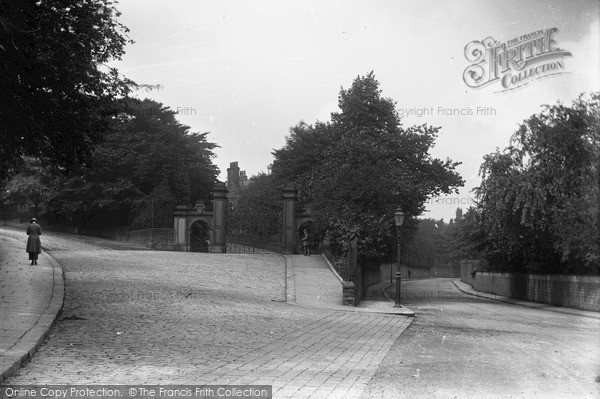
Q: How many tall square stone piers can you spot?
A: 2